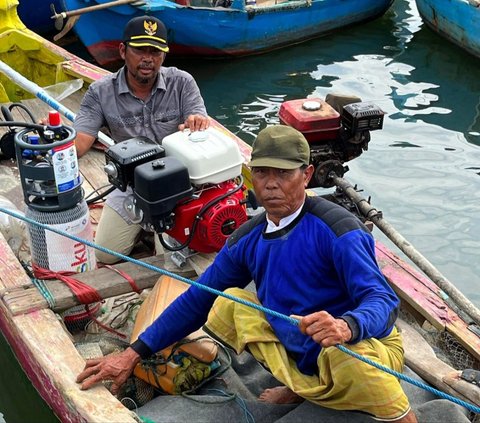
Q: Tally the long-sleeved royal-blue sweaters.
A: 1